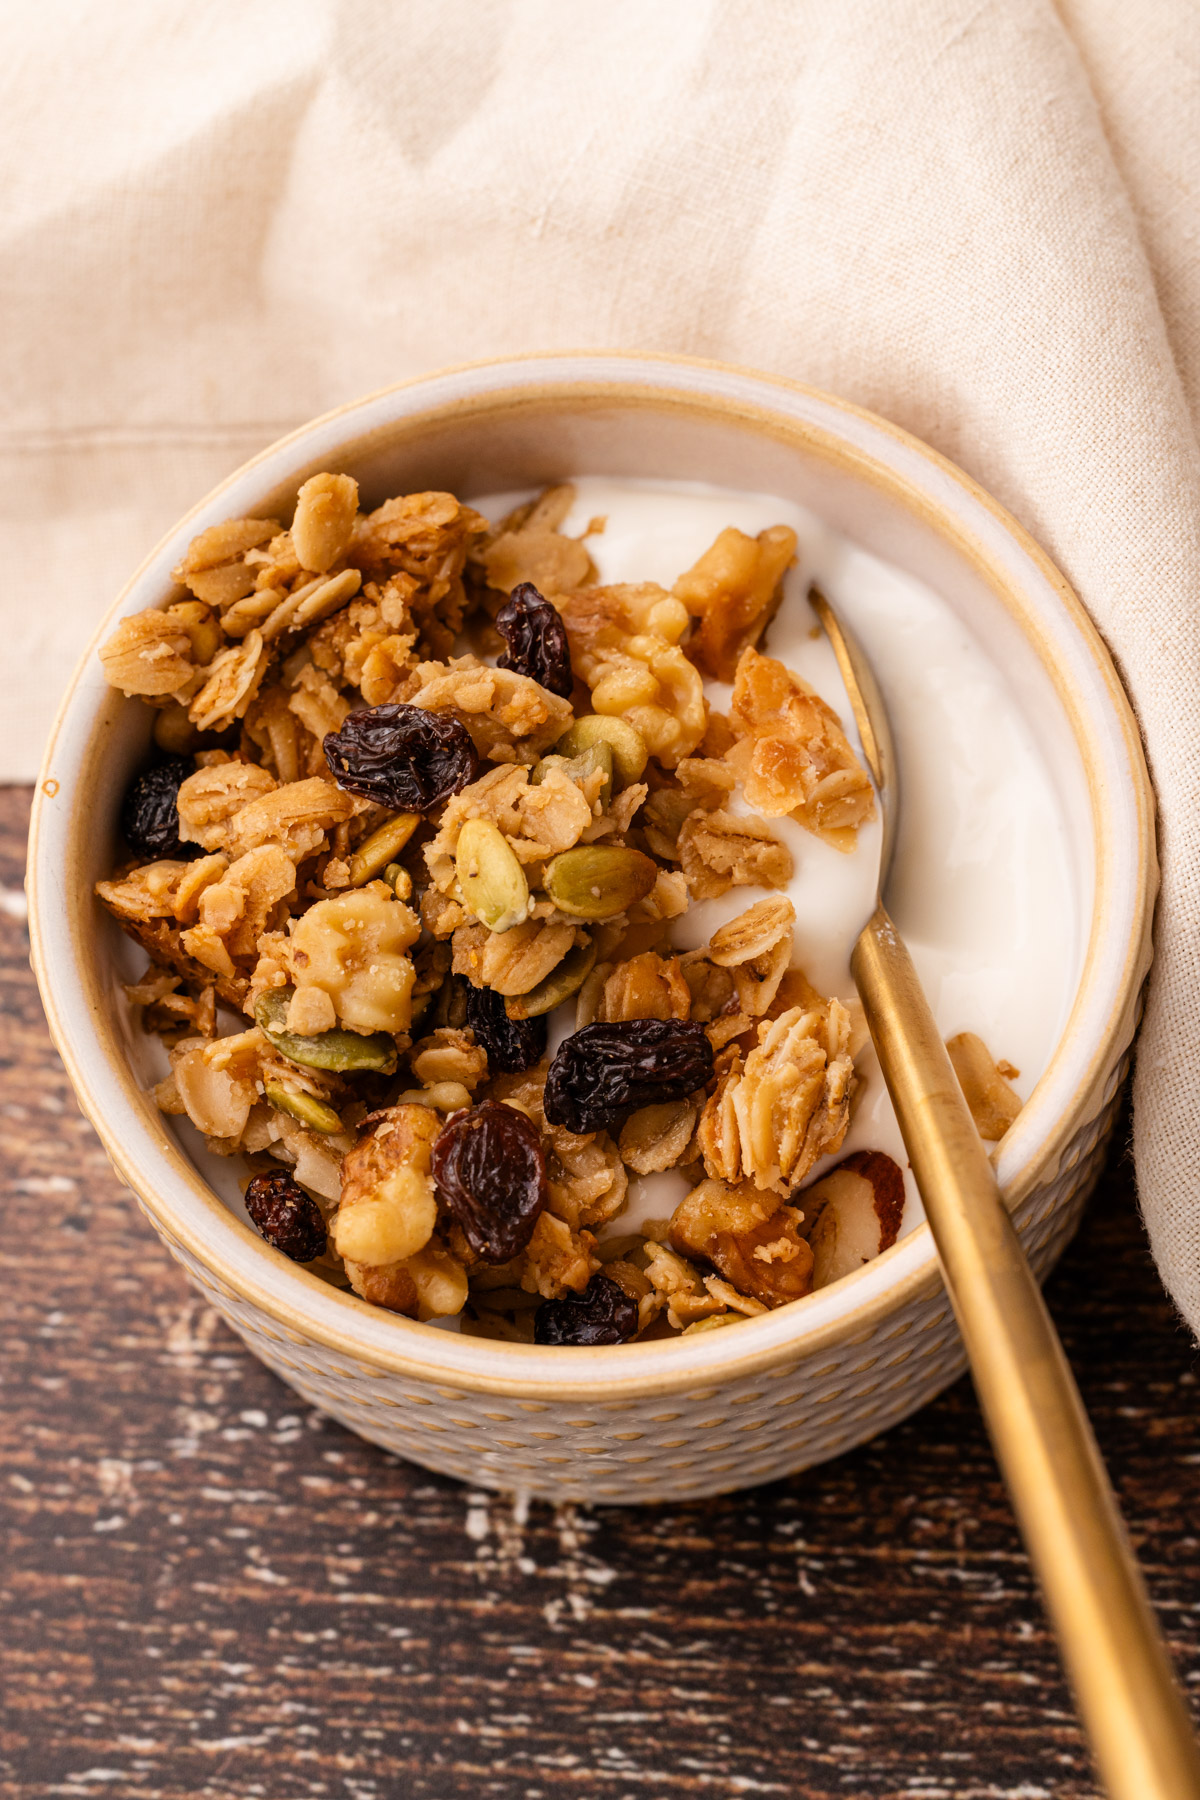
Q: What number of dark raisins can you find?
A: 8